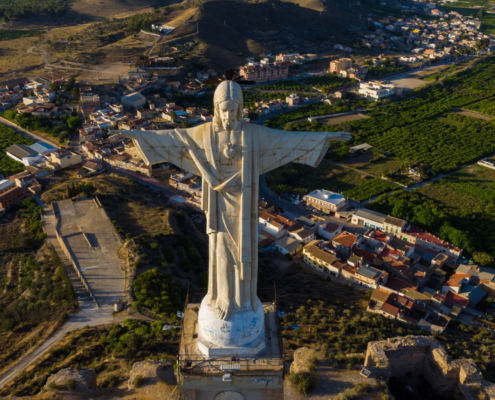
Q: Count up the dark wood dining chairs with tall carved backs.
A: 0